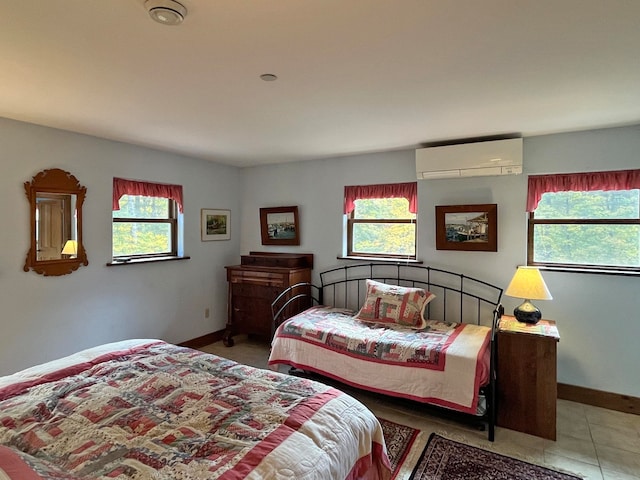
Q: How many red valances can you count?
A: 3